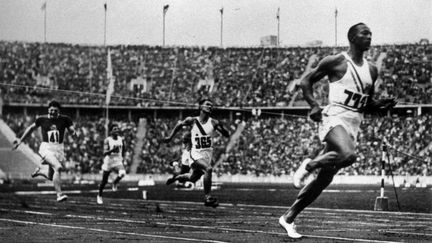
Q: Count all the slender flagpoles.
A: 6